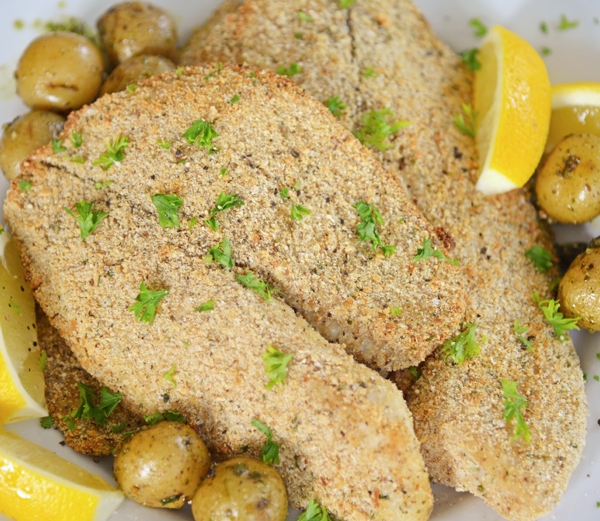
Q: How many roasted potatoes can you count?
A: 8